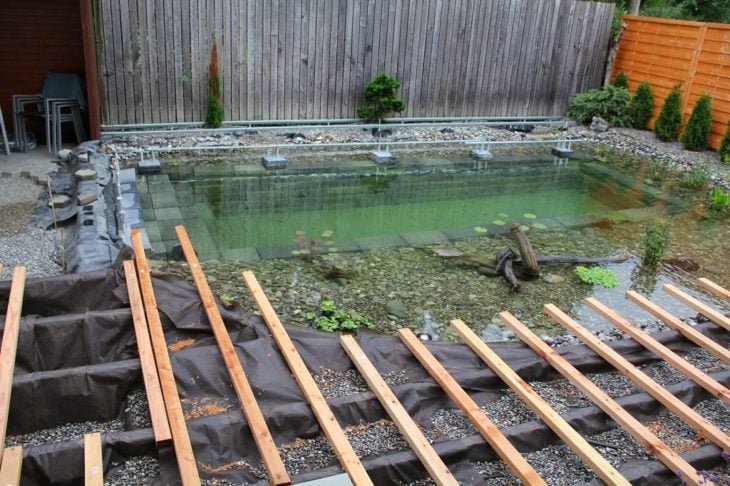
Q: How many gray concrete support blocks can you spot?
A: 5